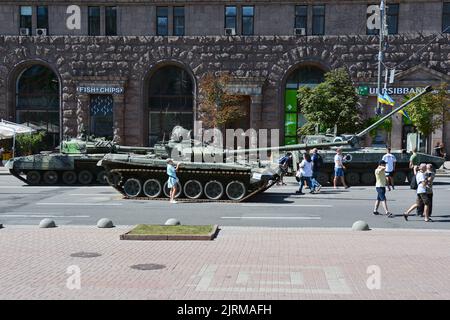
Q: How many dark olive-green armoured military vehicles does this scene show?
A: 3